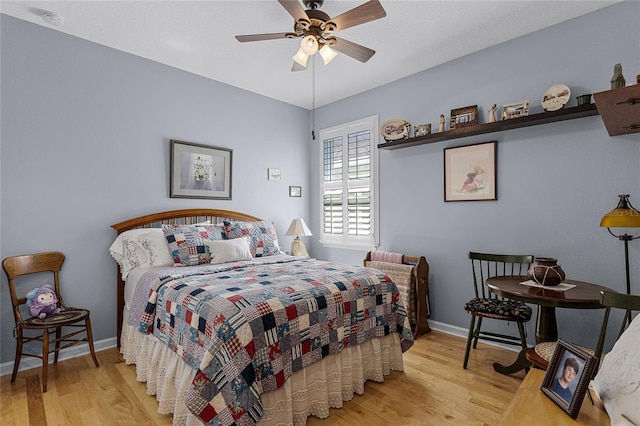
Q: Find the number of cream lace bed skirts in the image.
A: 1